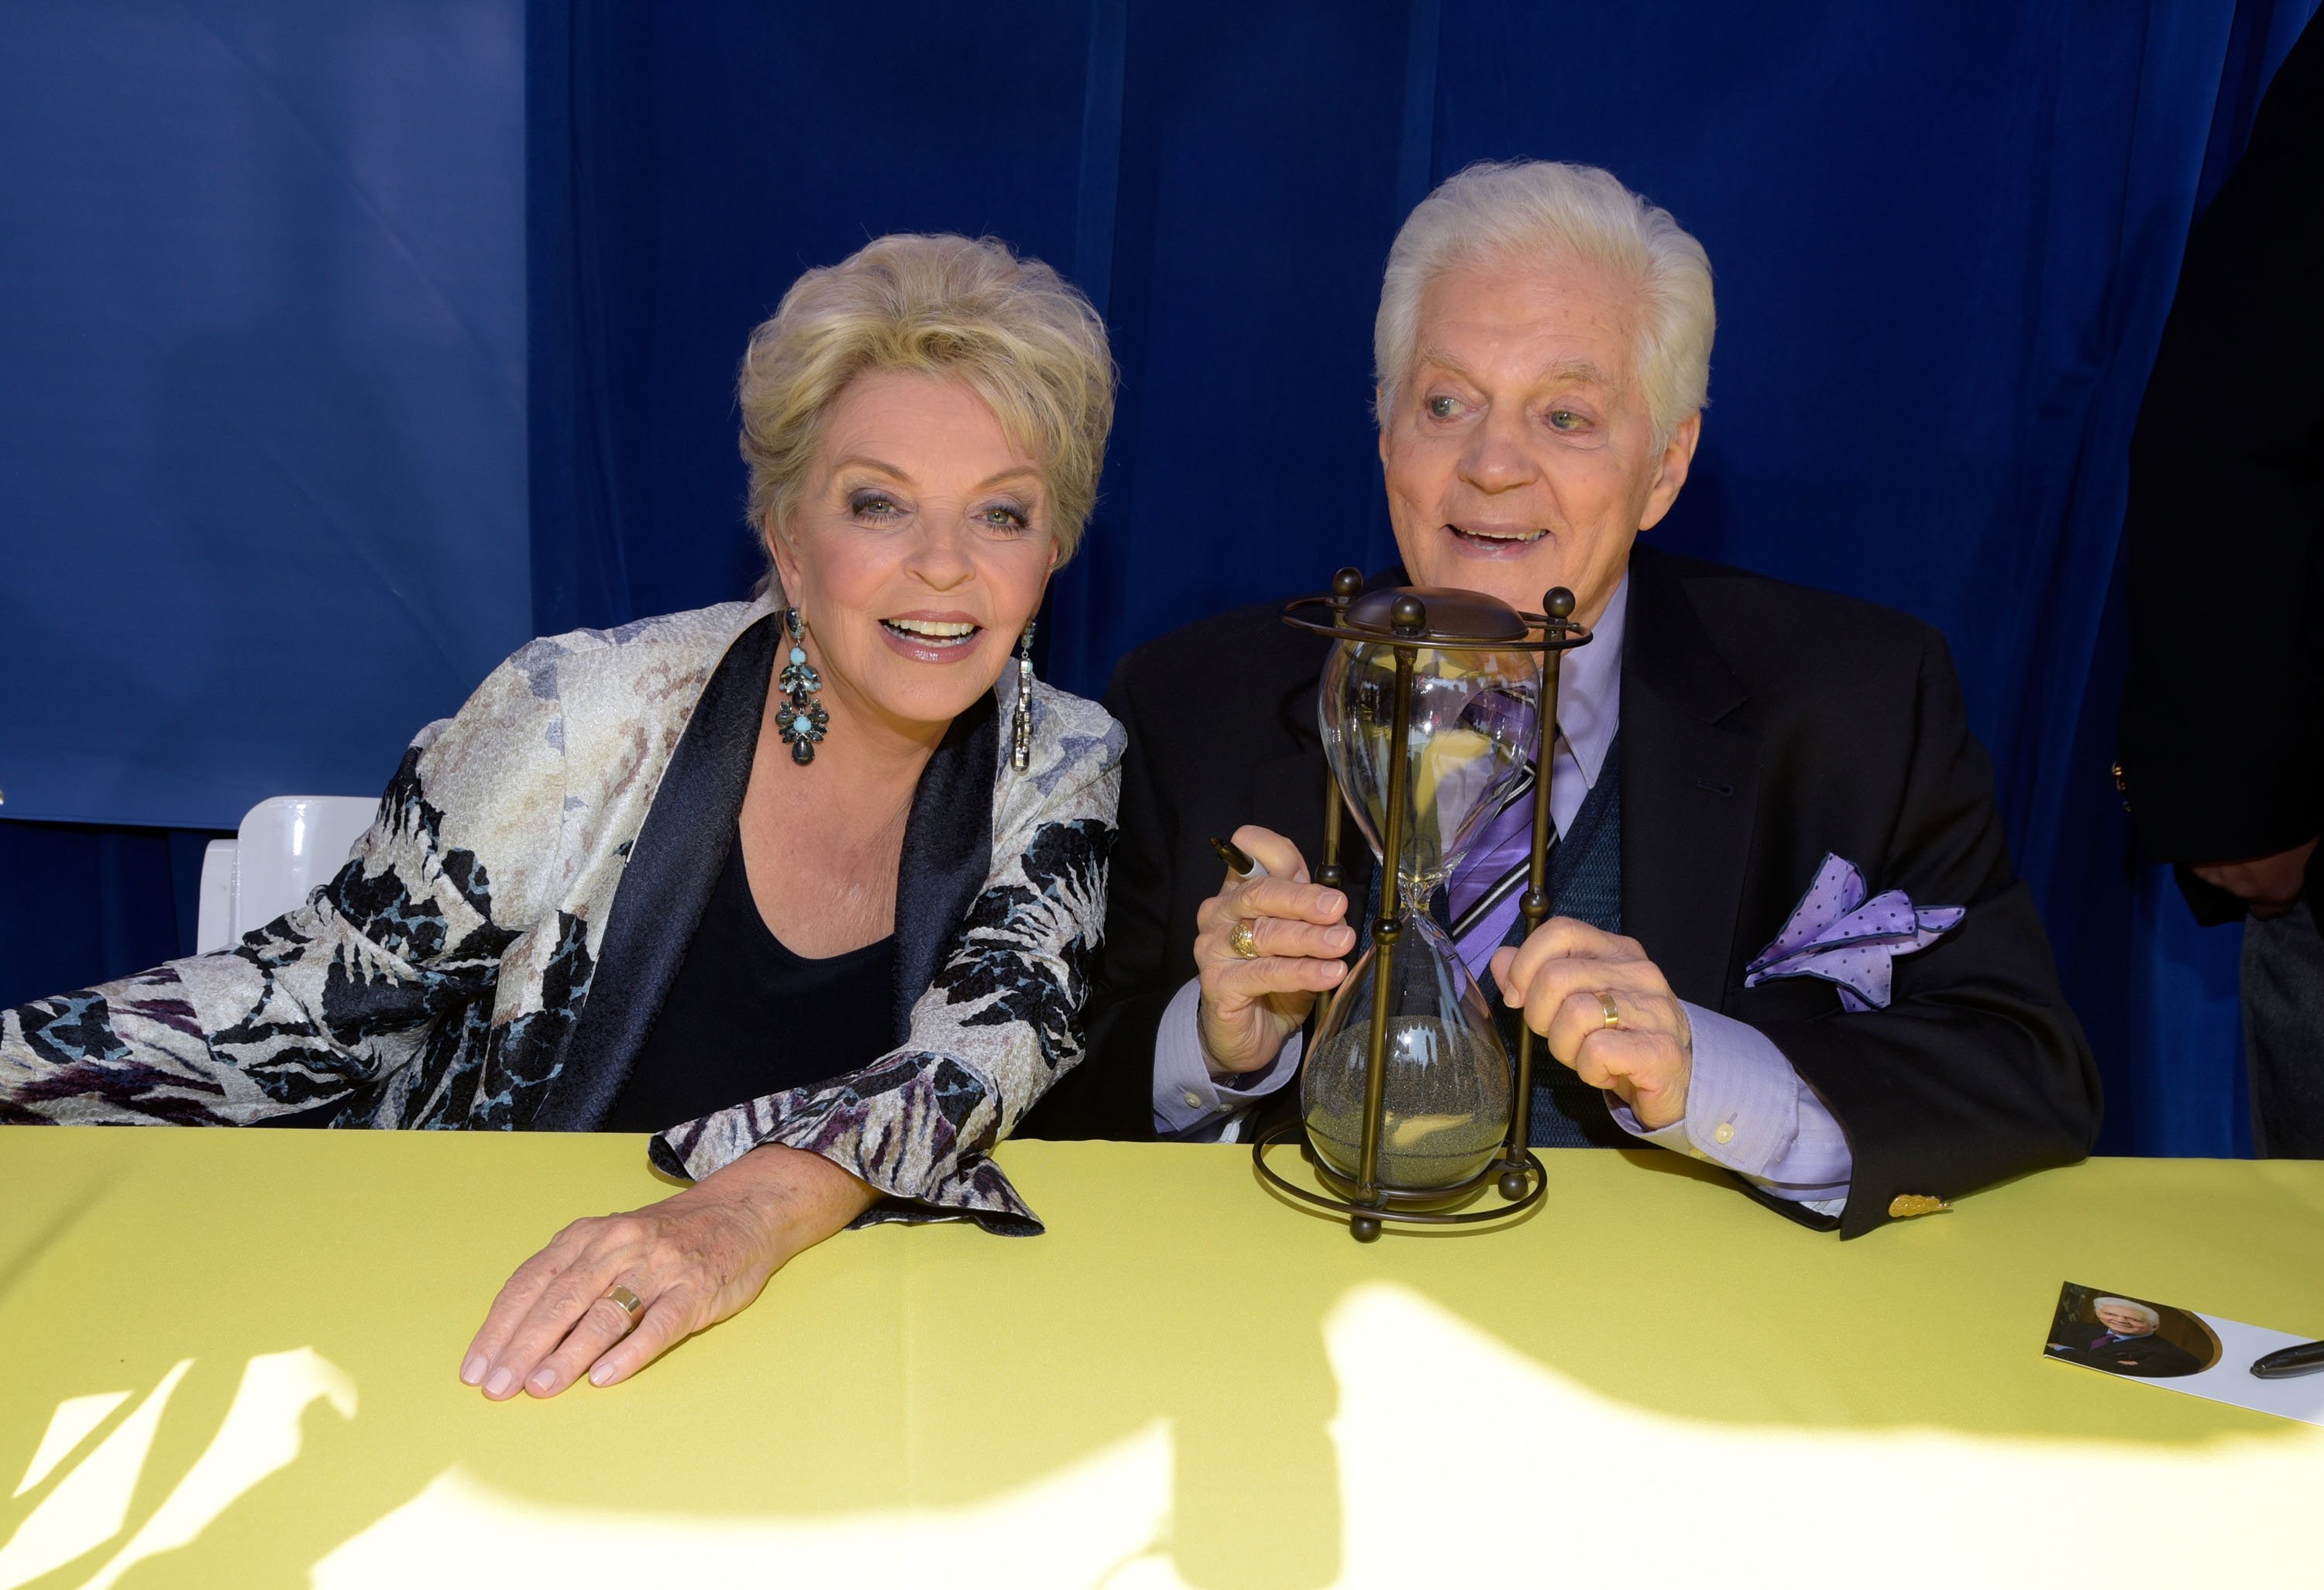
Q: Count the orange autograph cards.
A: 0